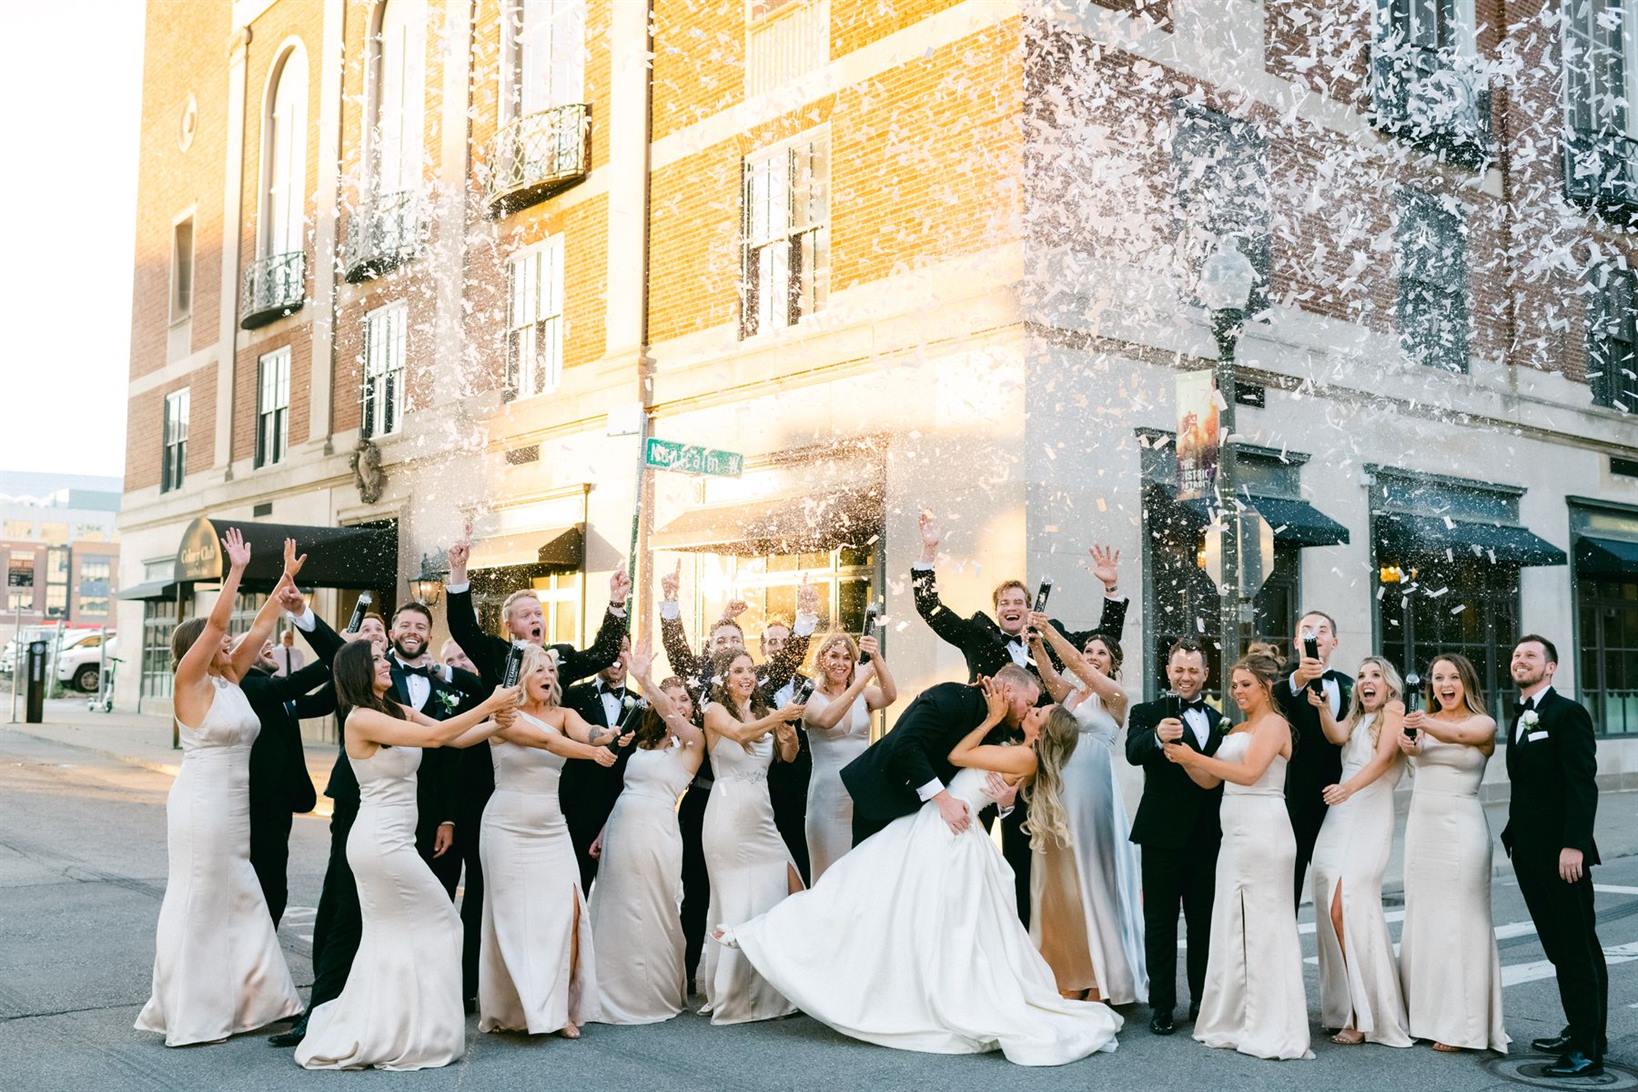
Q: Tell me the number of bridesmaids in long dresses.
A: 10